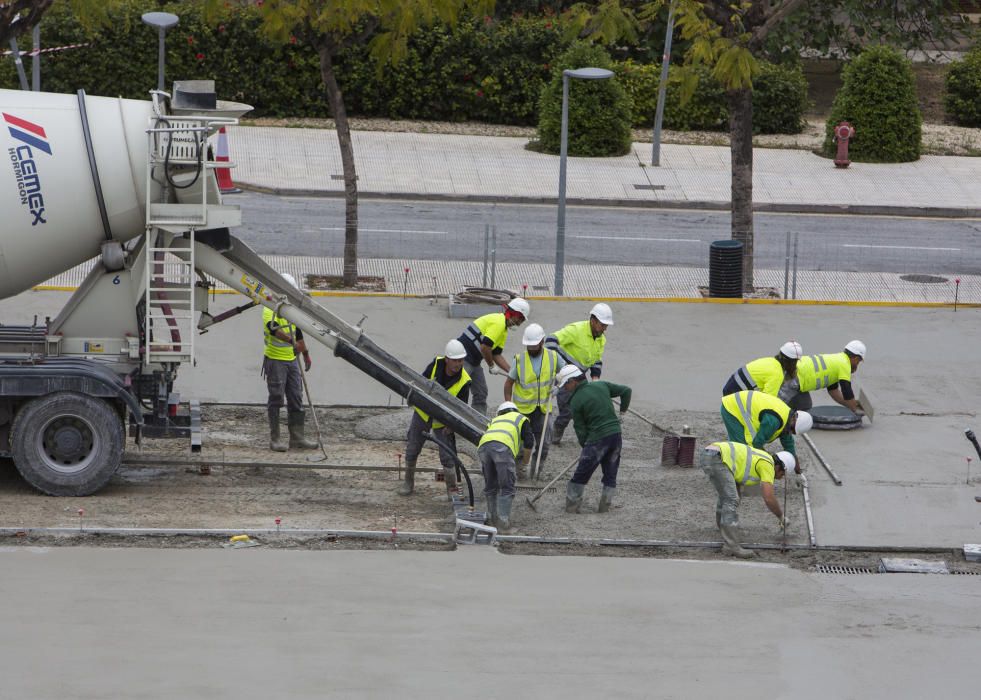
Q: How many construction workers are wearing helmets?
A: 11